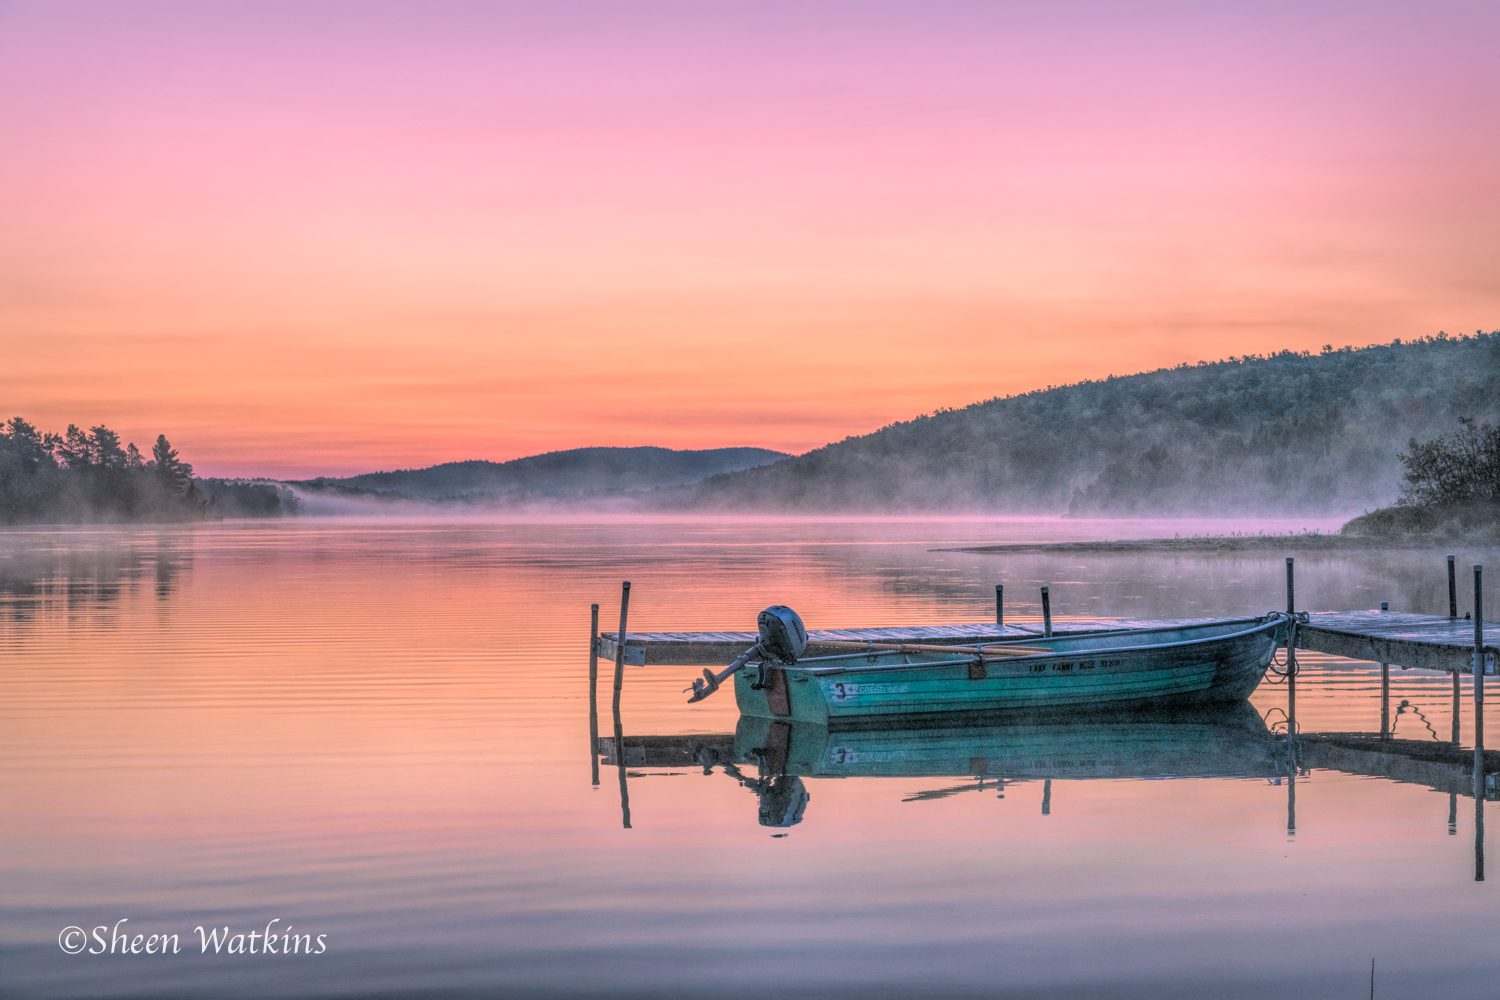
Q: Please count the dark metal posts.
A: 8